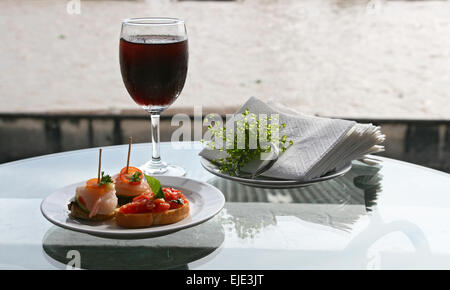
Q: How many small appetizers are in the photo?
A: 3